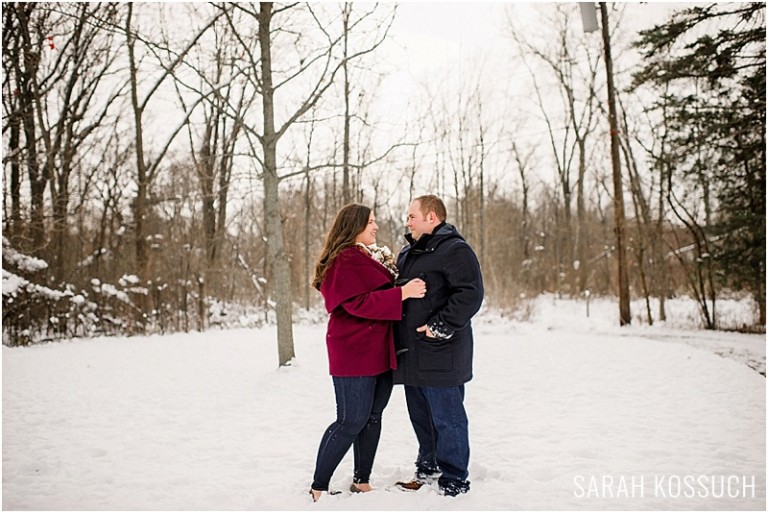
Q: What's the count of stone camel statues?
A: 0